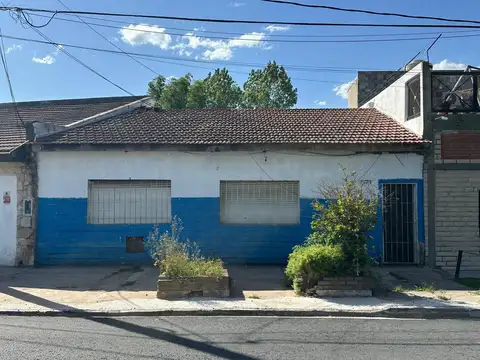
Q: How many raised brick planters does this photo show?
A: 2